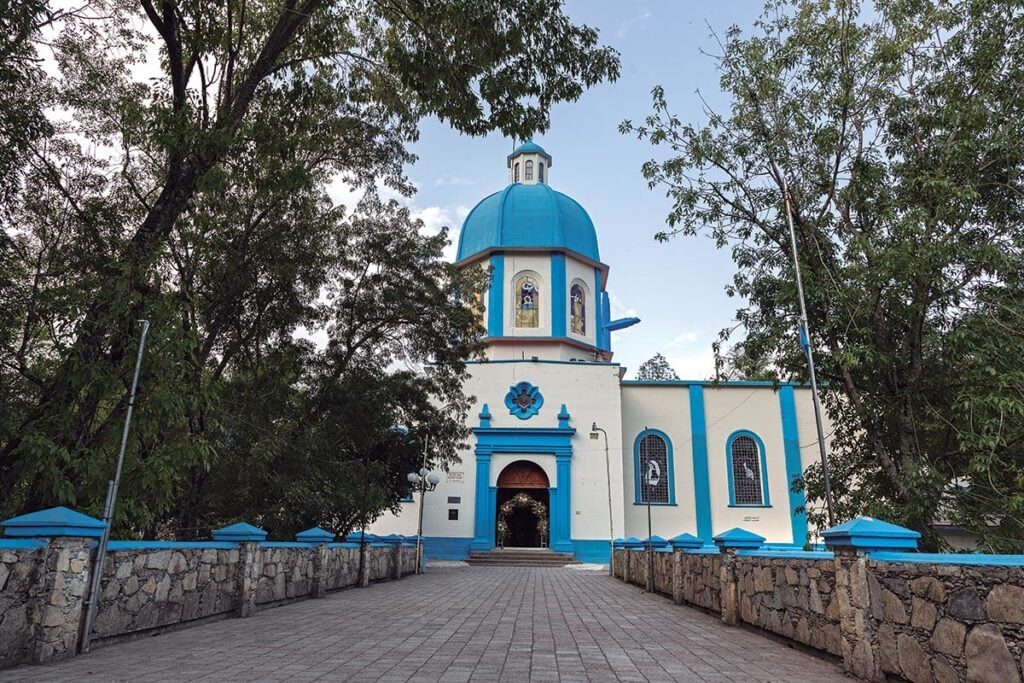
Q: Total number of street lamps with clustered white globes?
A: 1